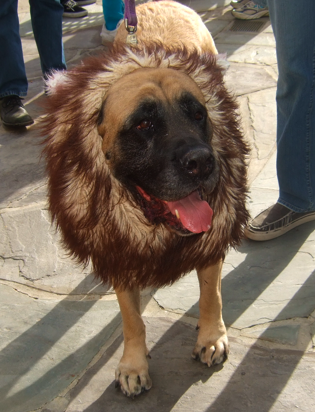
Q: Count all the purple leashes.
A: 1